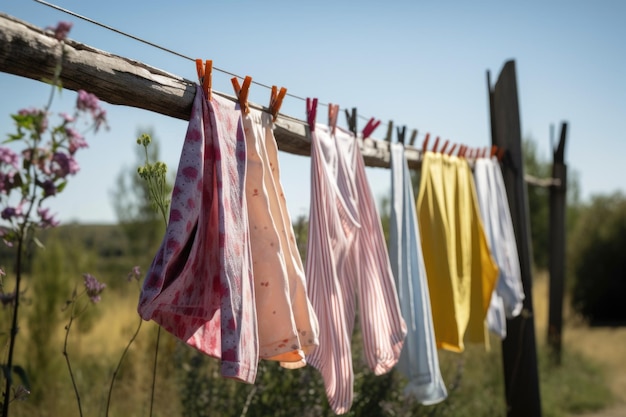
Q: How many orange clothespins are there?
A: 3